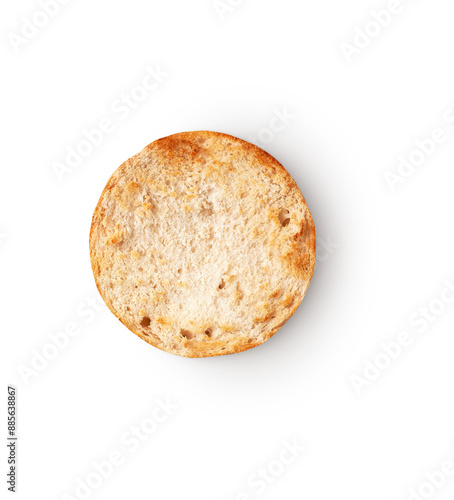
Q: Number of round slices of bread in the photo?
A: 1